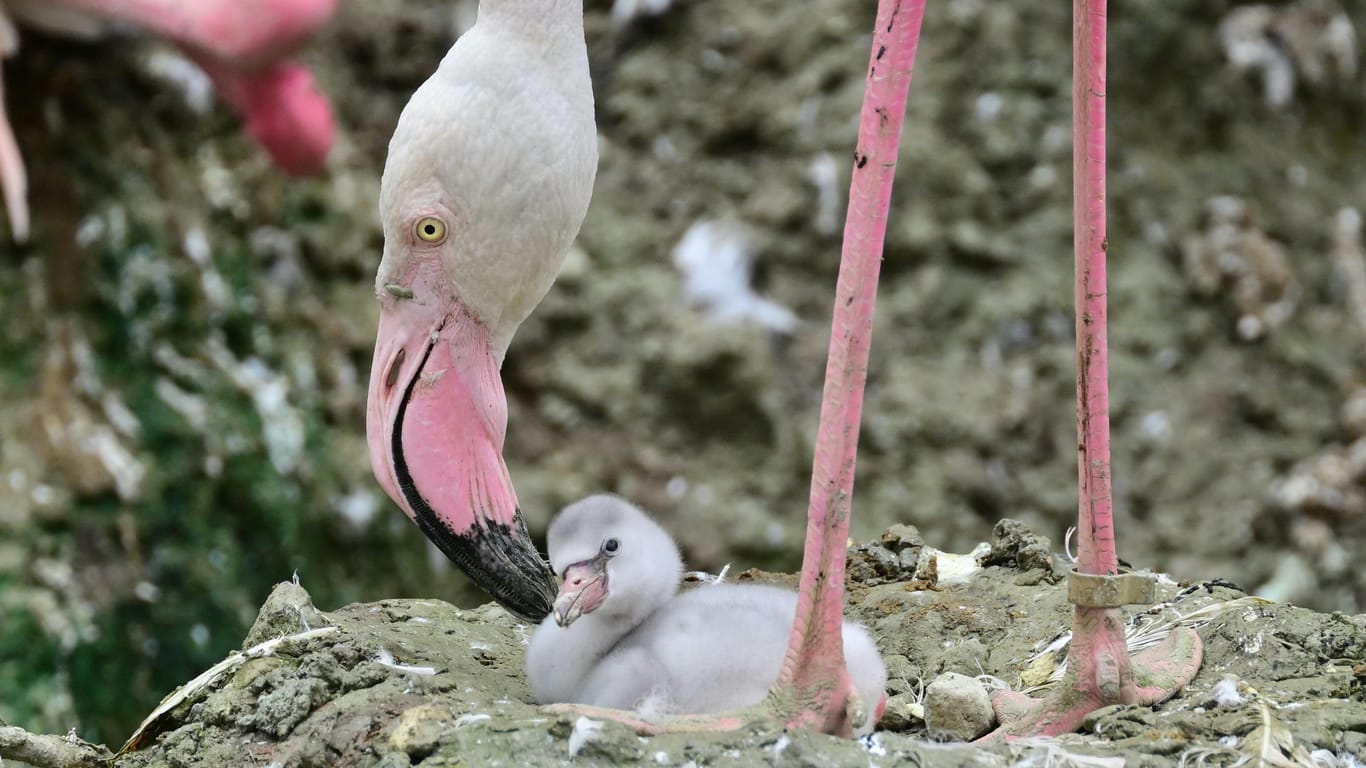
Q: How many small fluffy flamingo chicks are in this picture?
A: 1